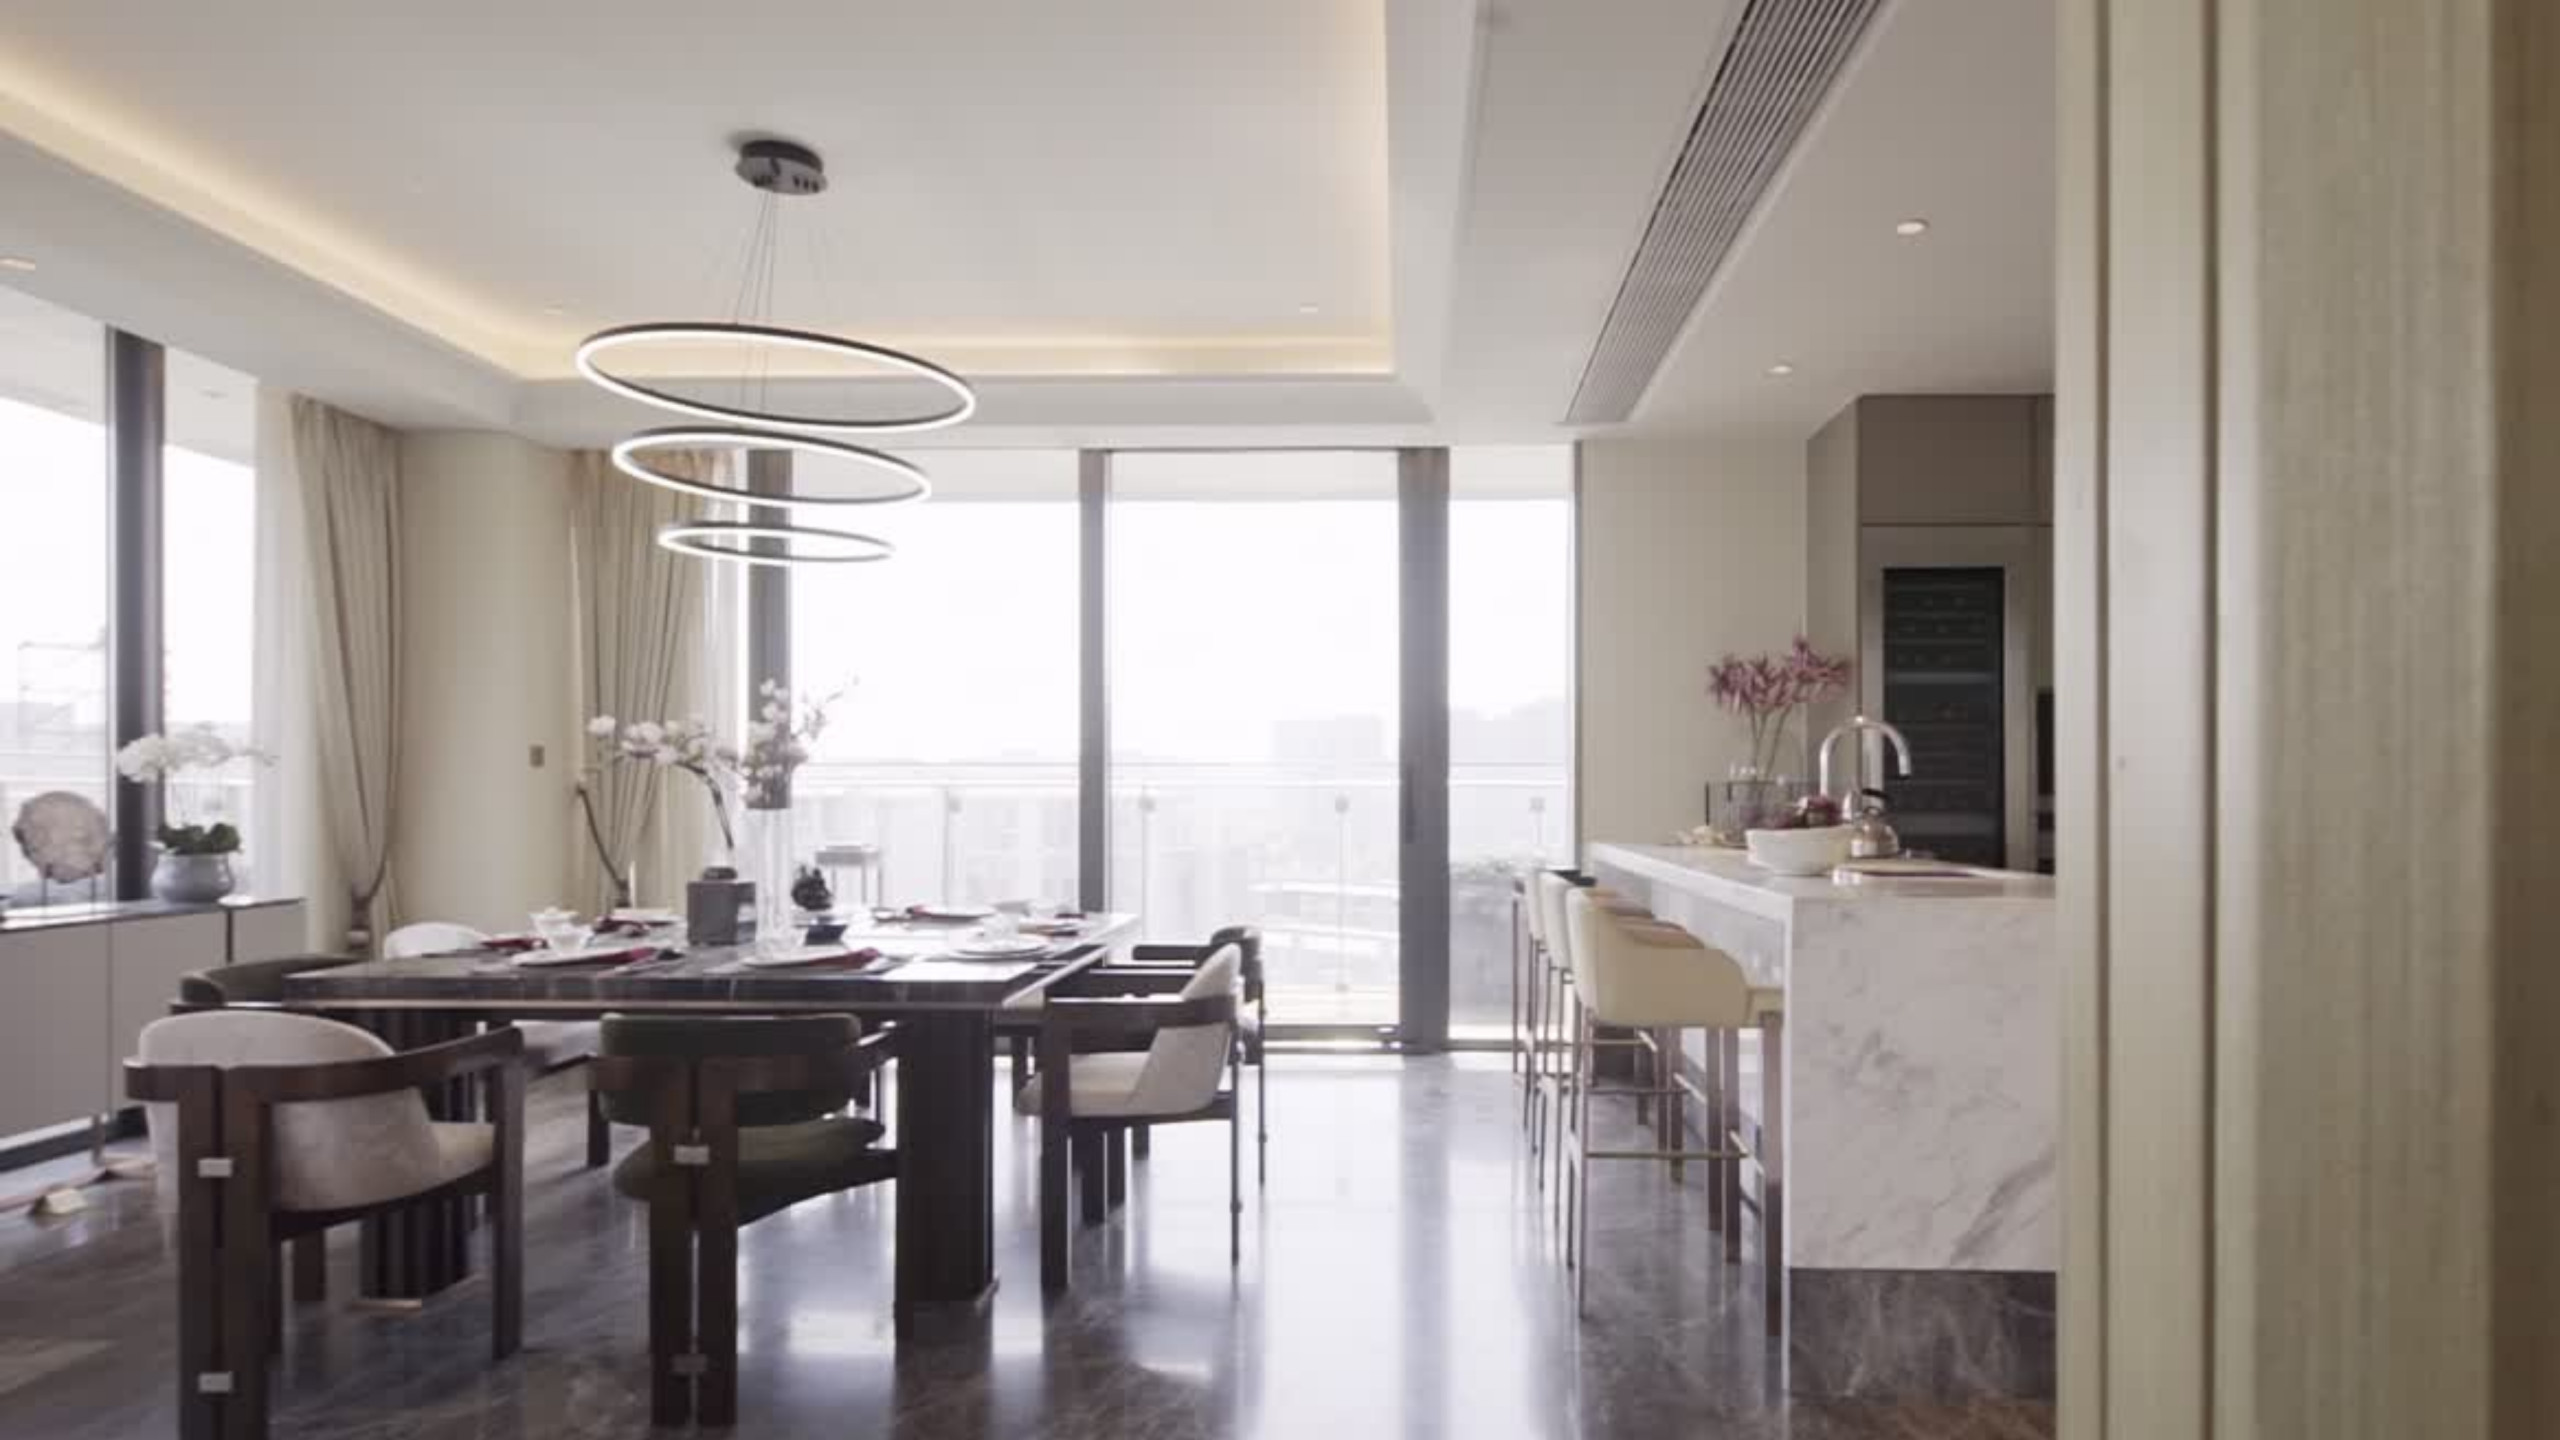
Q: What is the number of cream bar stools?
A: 3